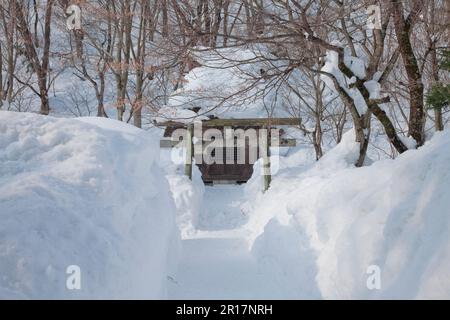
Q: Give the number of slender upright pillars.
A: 2